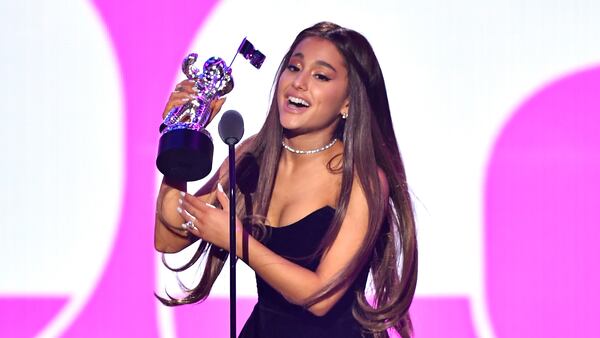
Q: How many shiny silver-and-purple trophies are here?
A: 1